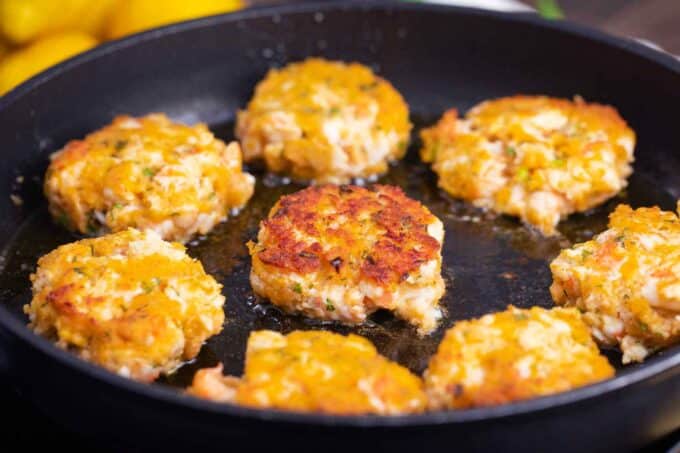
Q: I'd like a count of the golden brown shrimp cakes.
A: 8